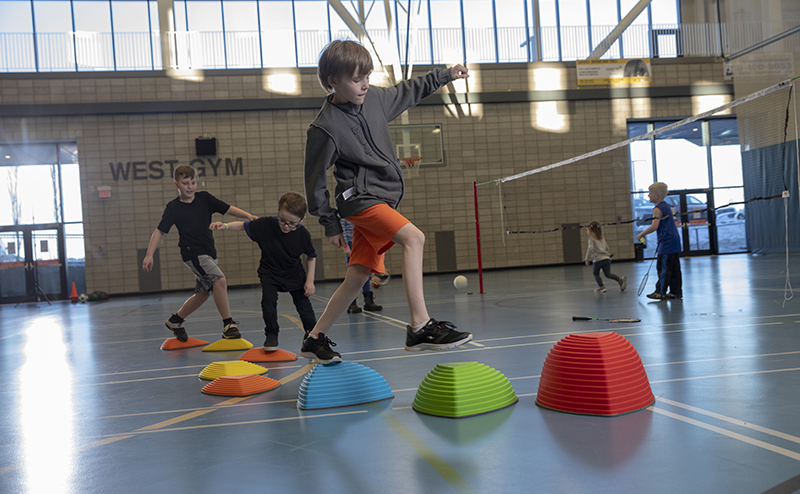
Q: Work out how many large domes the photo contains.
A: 3